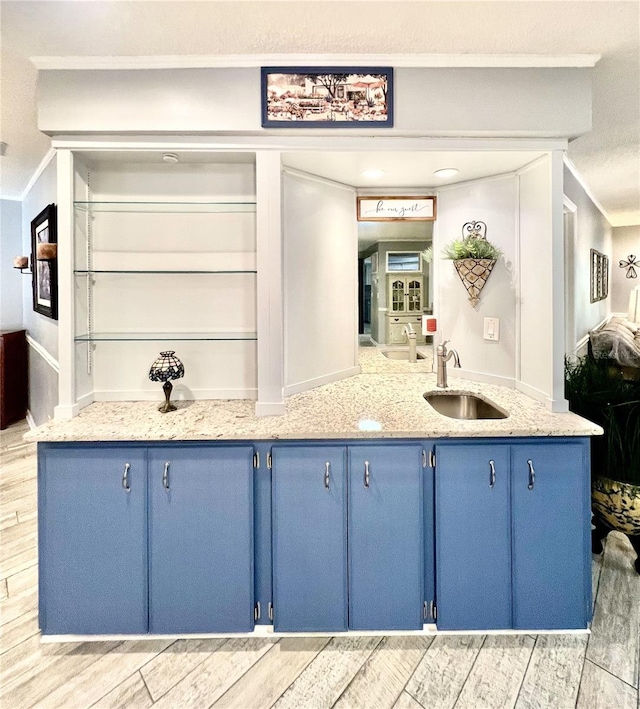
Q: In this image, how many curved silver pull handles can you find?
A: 6